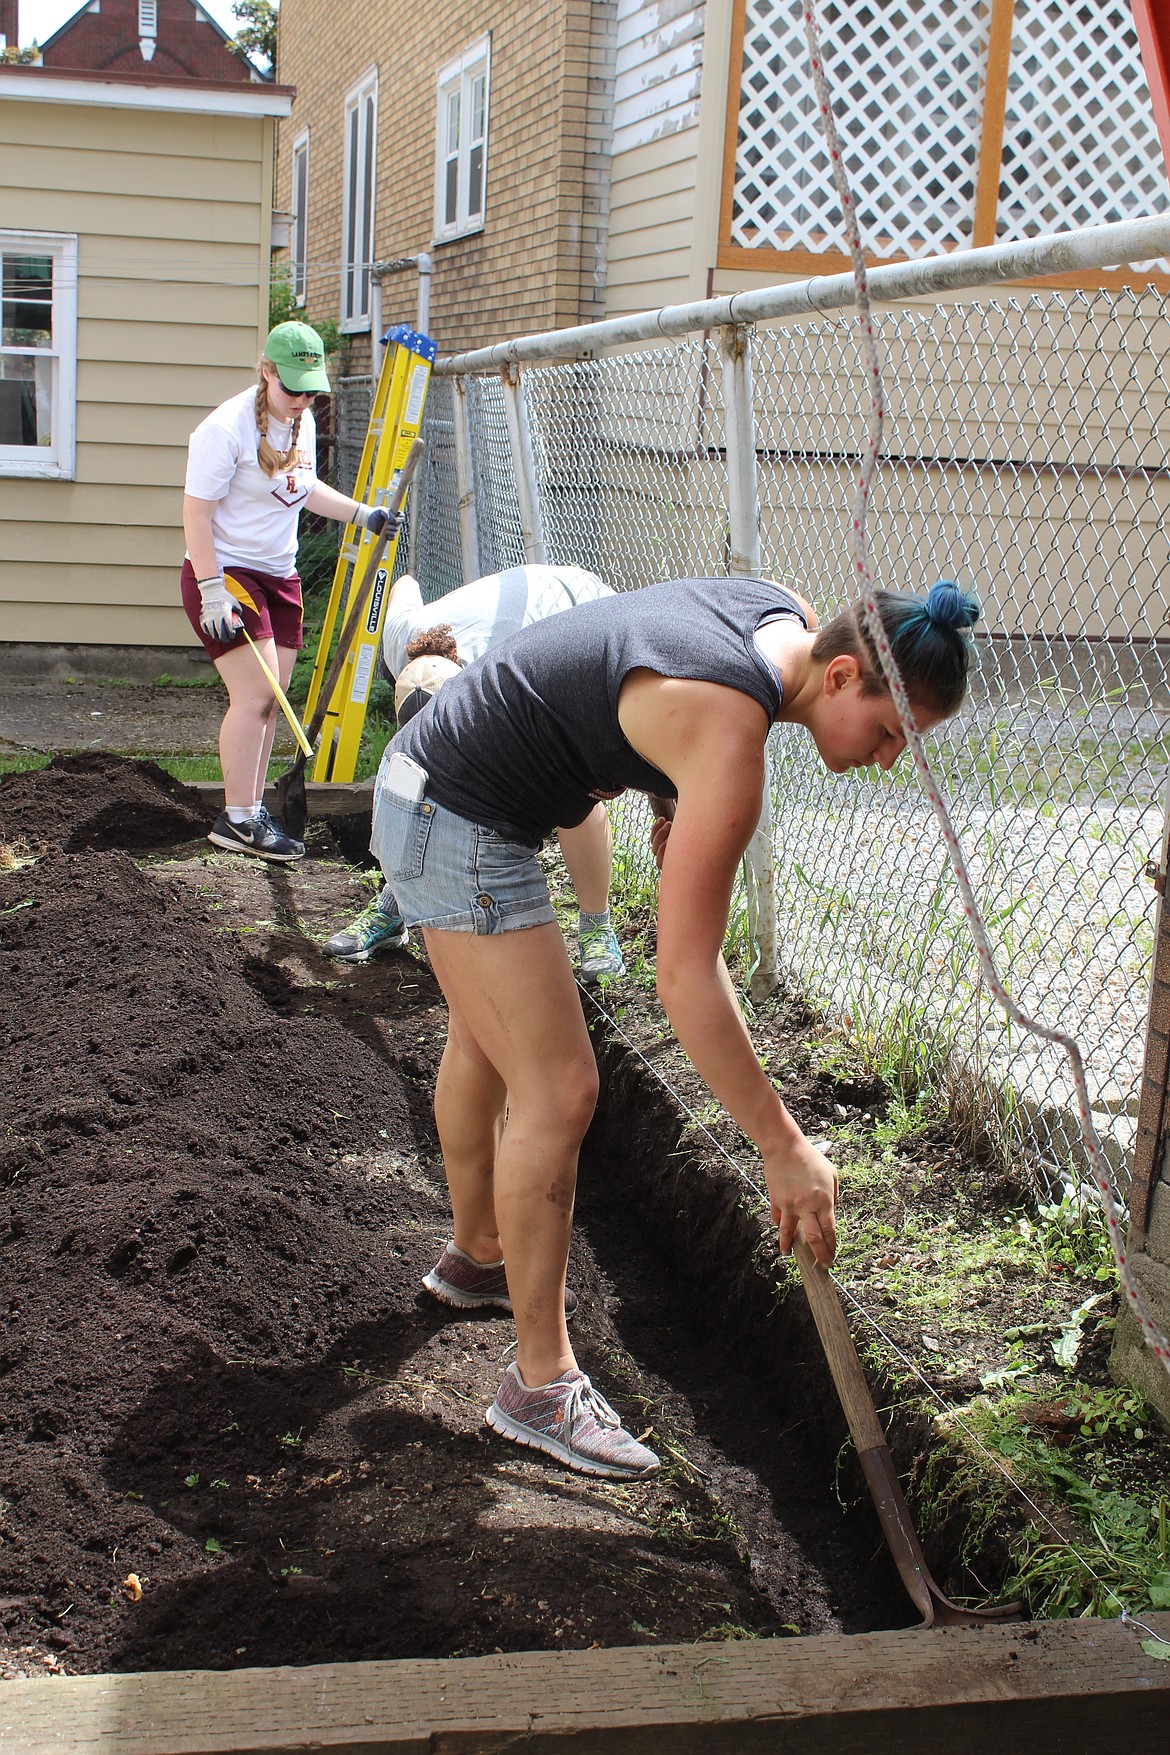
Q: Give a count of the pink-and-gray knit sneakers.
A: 2